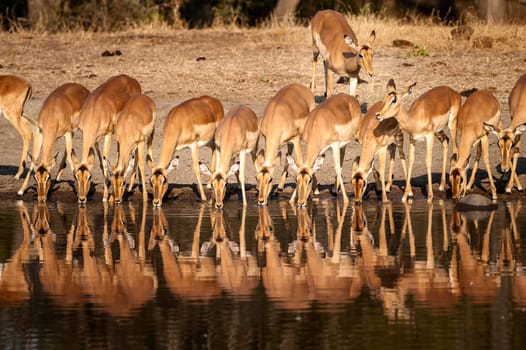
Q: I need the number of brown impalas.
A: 13